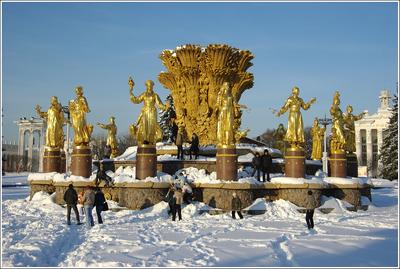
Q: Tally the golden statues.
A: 9